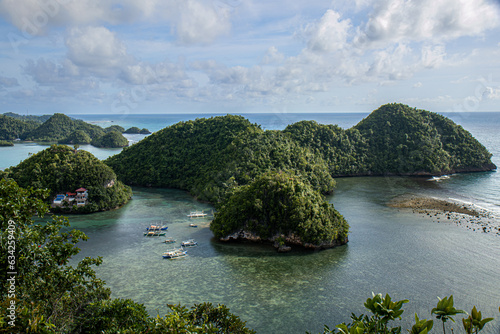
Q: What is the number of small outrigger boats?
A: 7